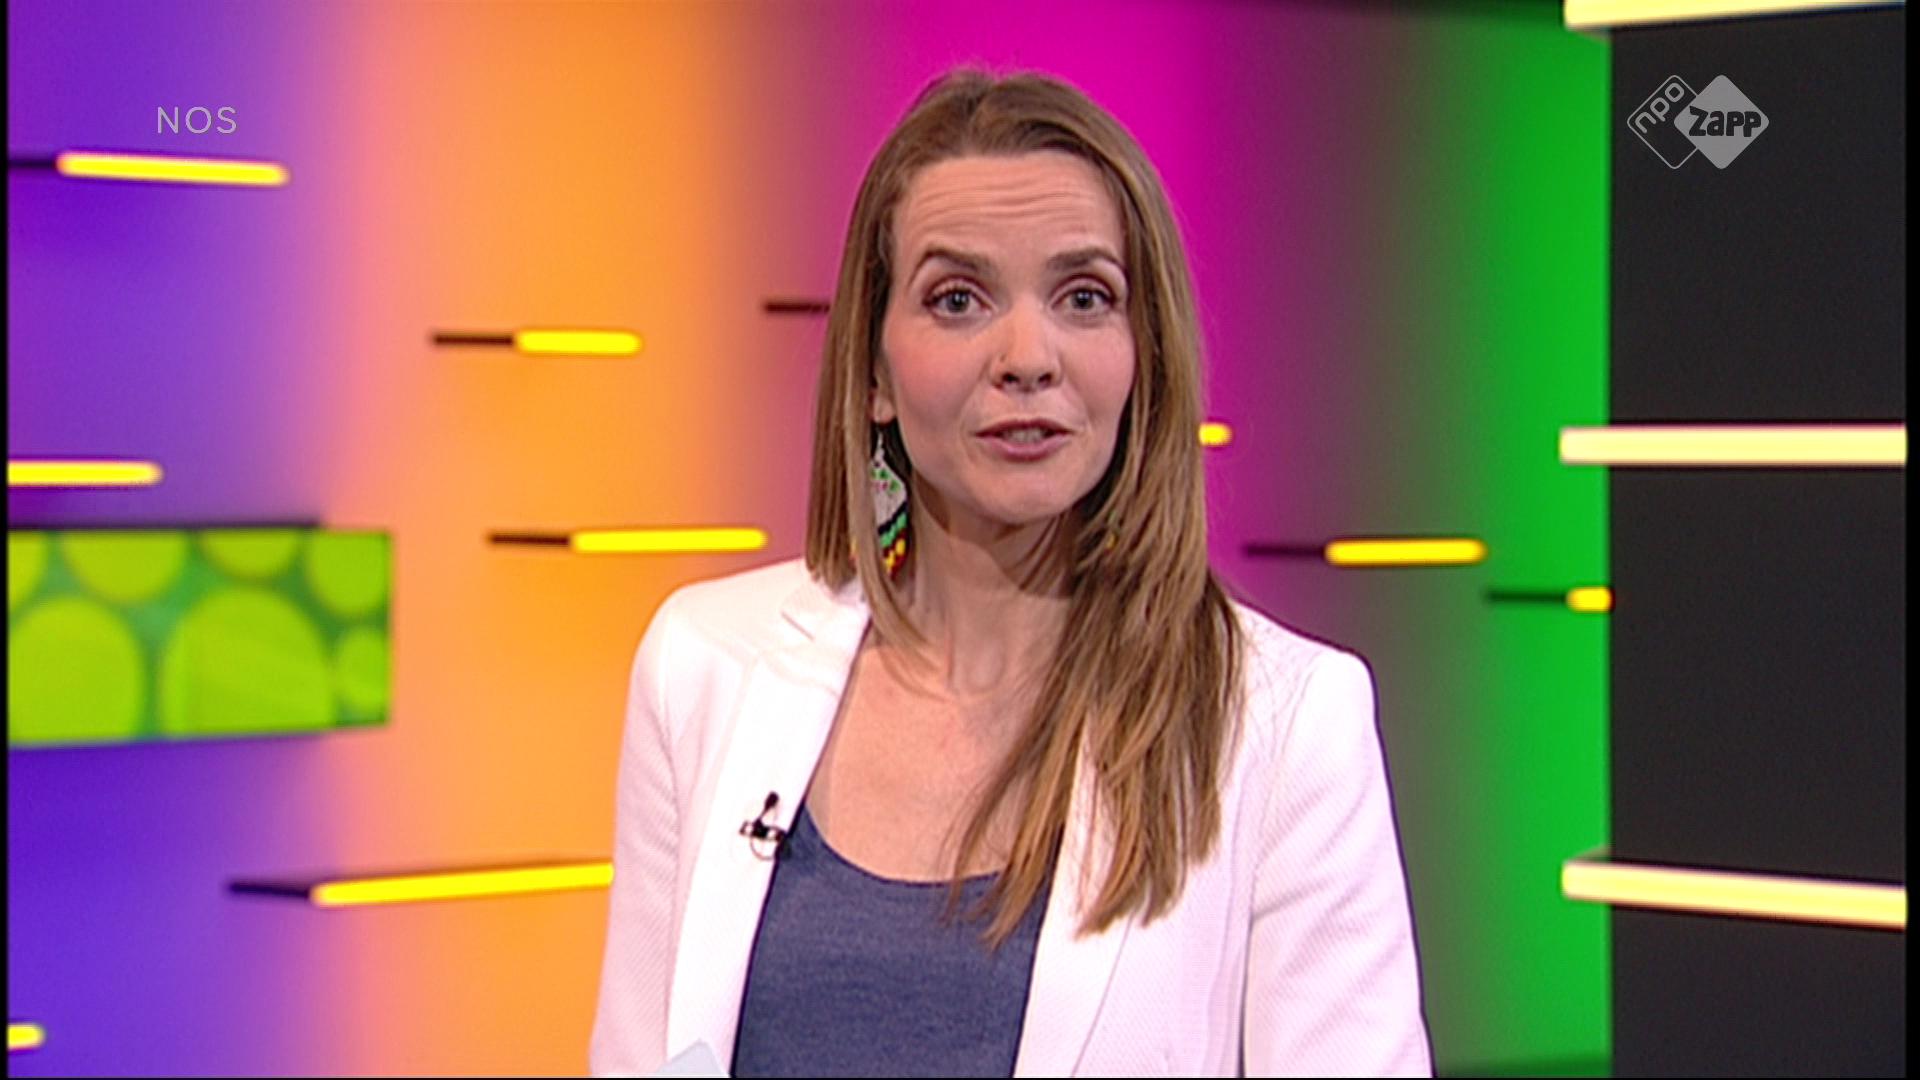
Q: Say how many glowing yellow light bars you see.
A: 12